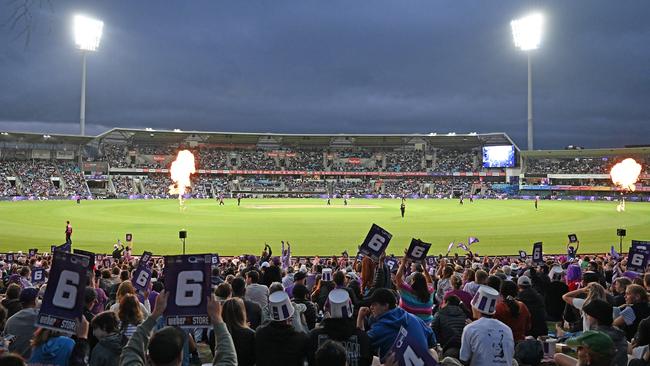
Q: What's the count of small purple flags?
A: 3